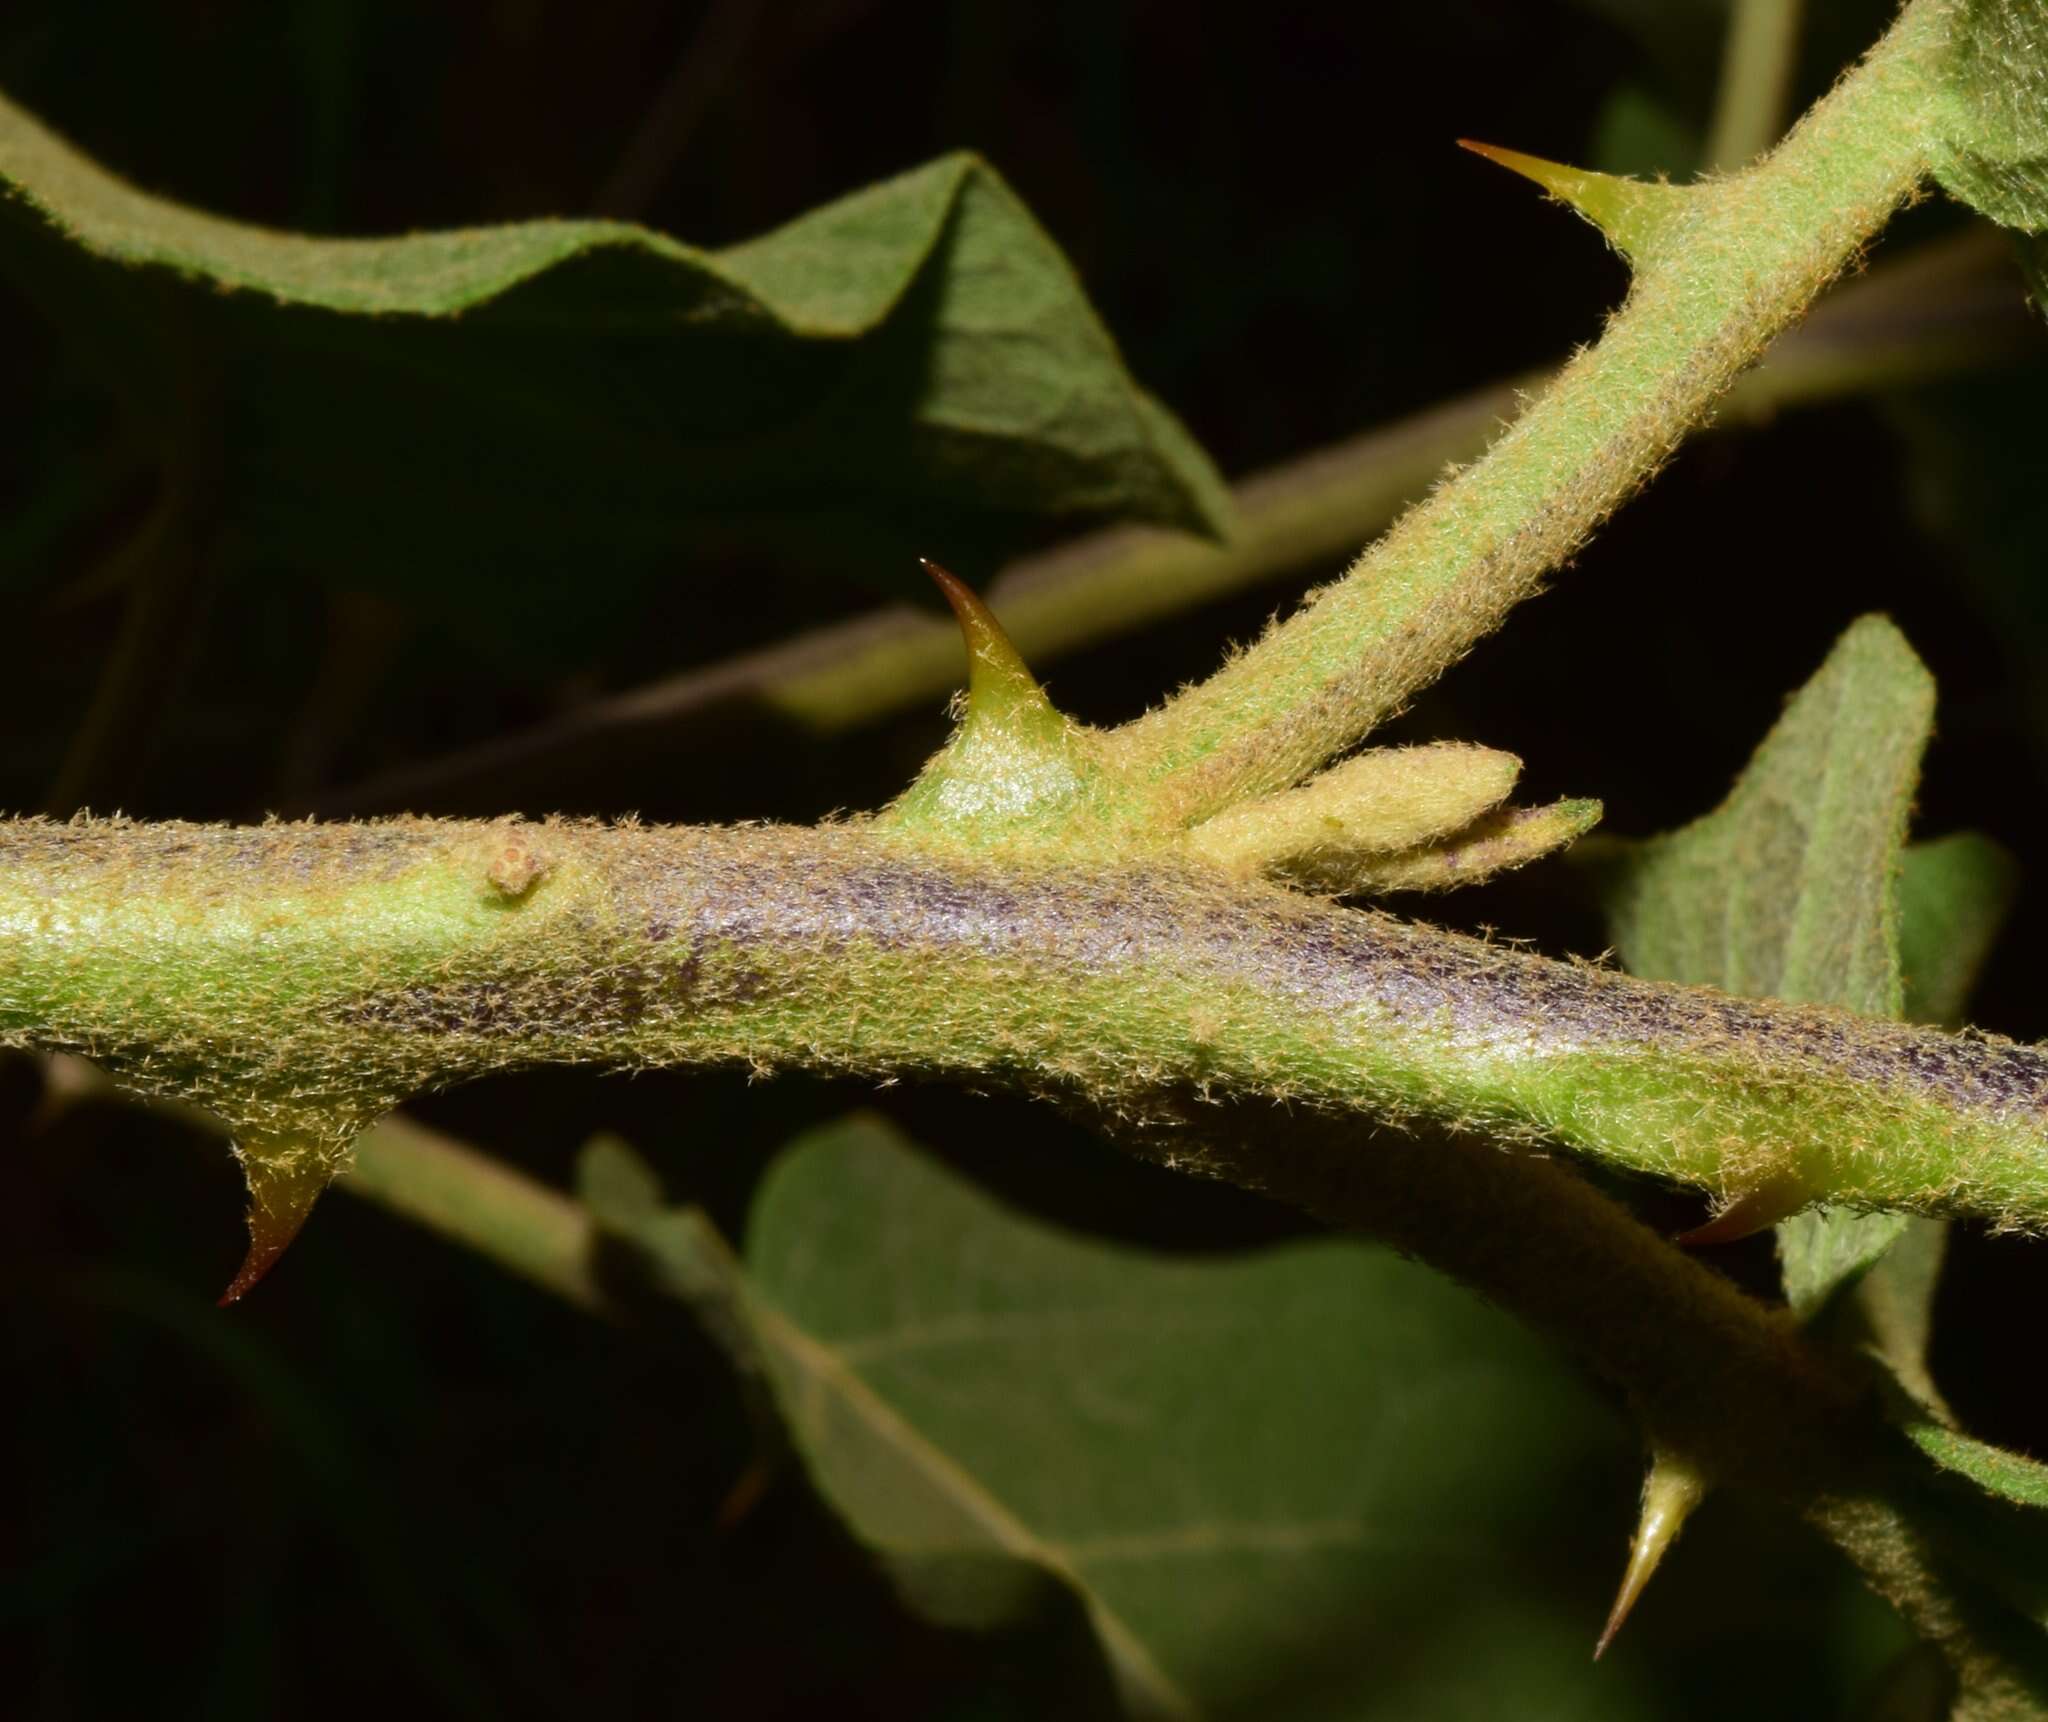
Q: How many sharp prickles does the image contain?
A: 5